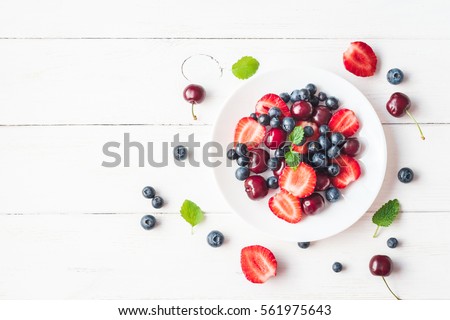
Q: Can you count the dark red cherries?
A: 12